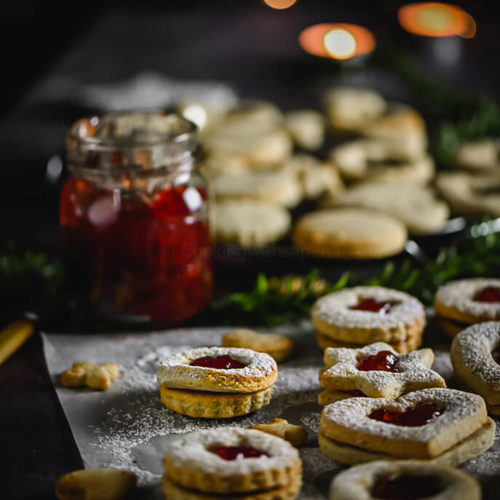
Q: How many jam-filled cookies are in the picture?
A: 8